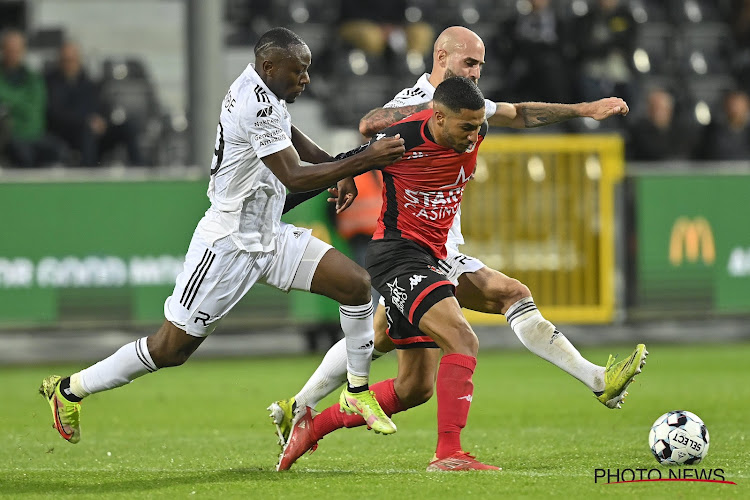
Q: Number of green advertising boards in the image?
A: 2